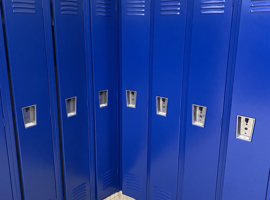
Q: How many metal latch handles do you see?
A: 7